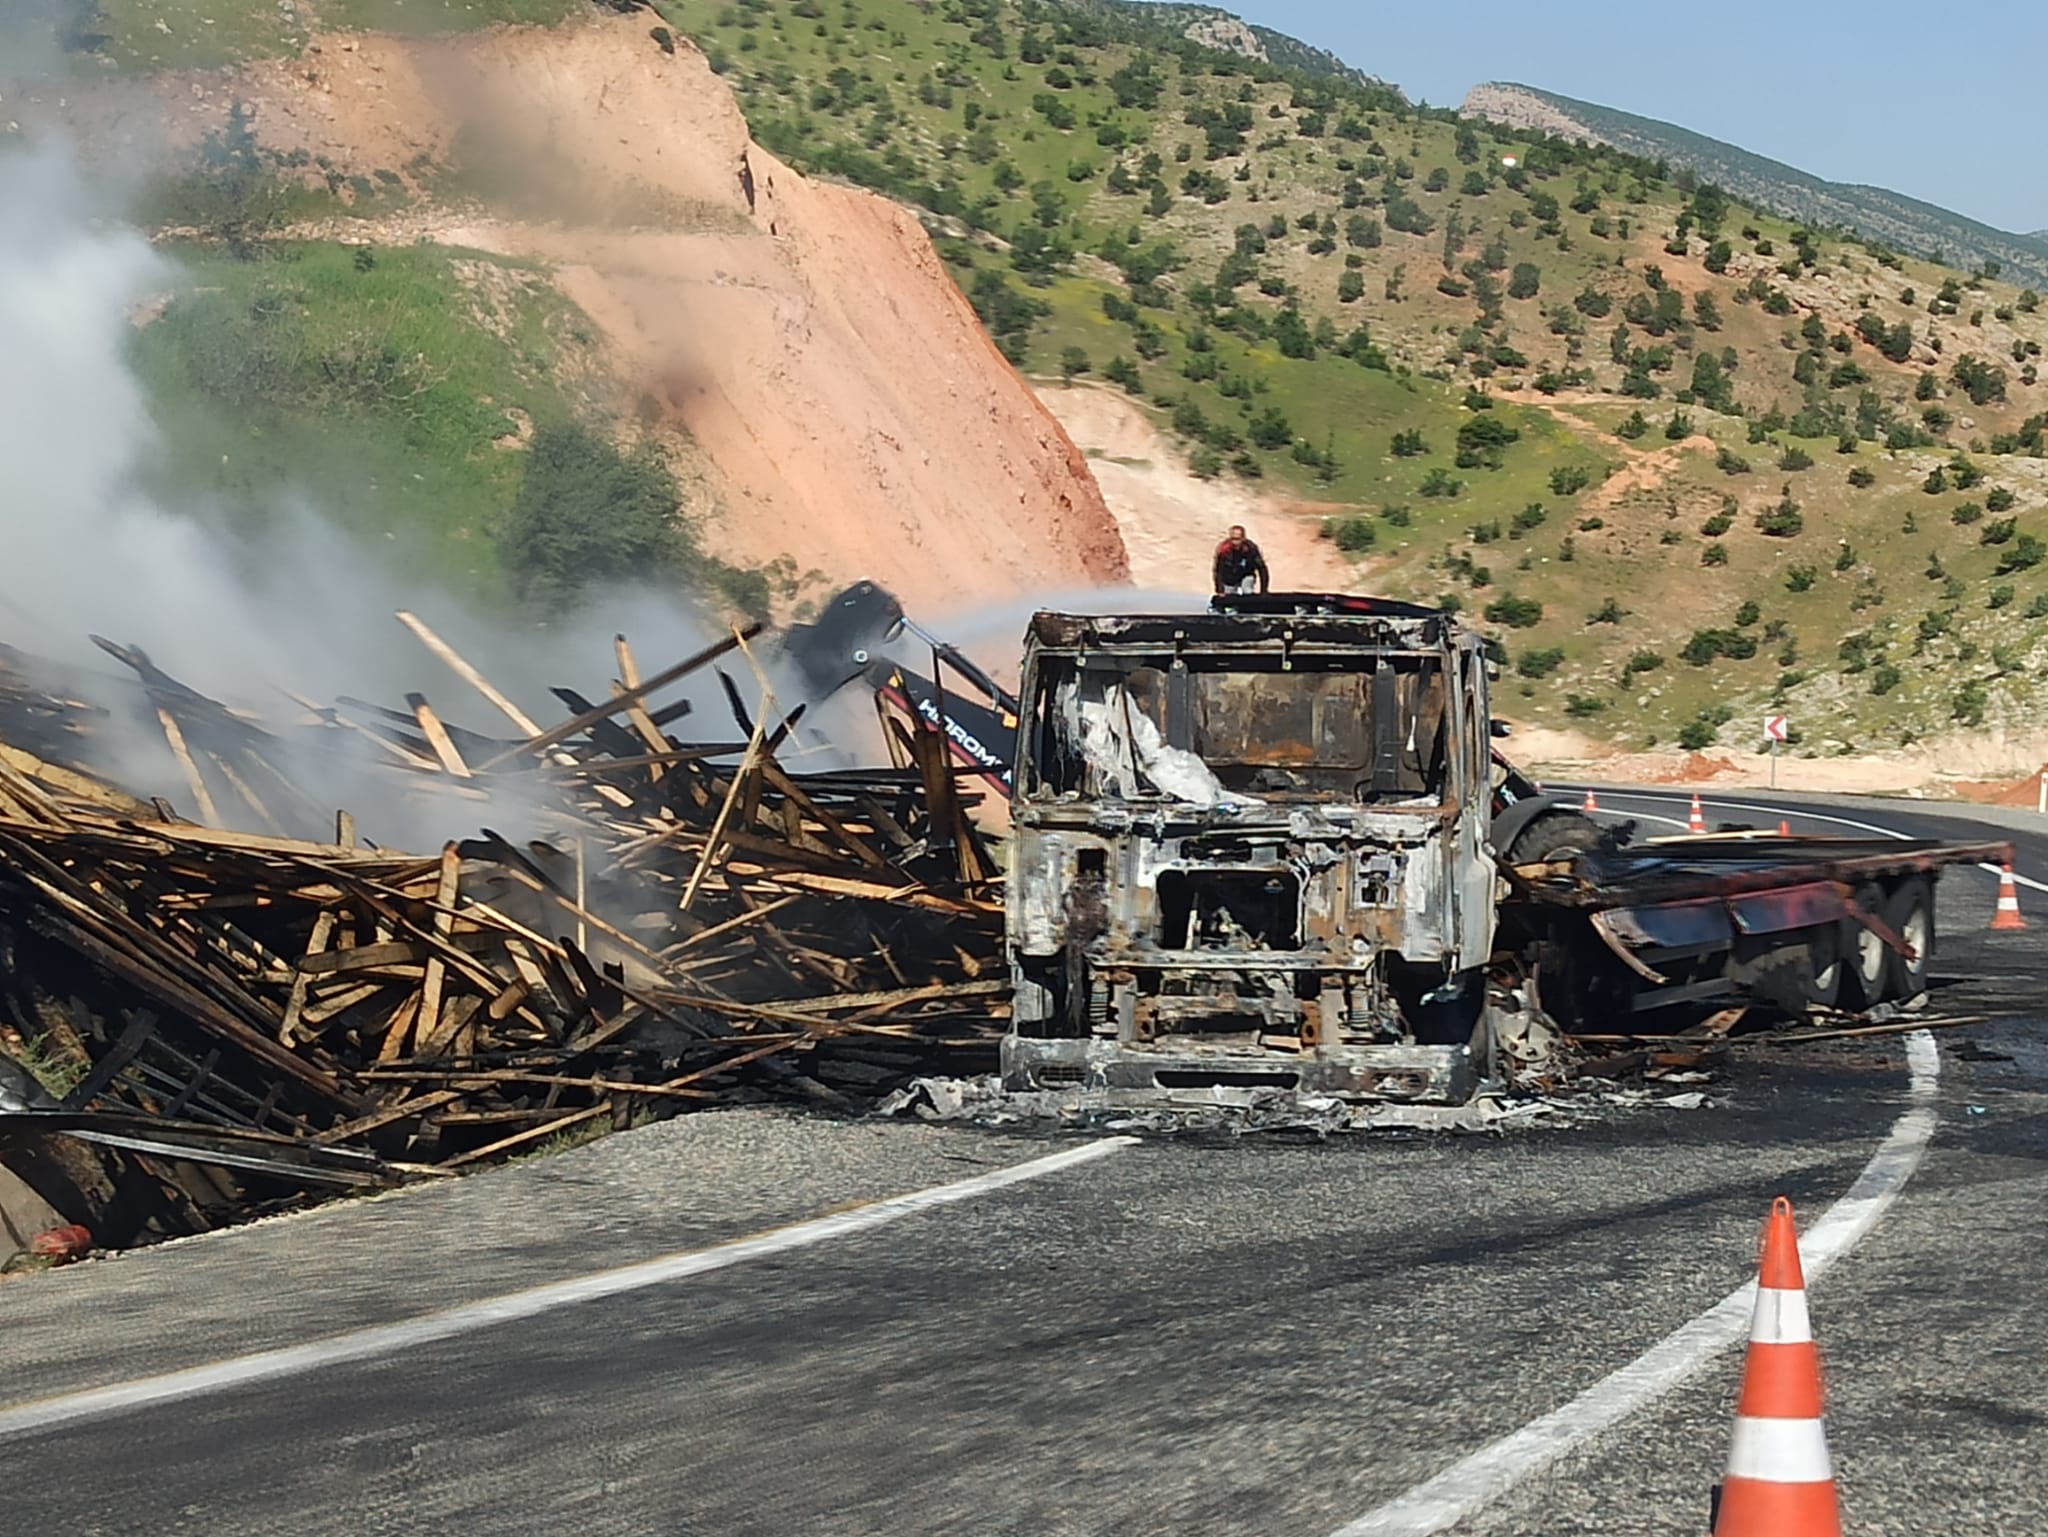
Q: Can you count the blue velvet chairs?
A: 0